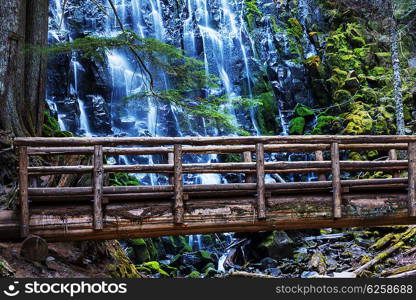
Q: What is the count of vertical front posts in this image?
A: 6